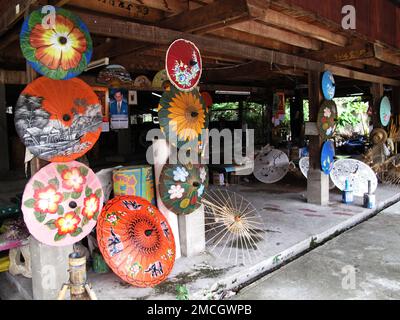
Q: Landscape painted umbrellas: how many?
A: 1